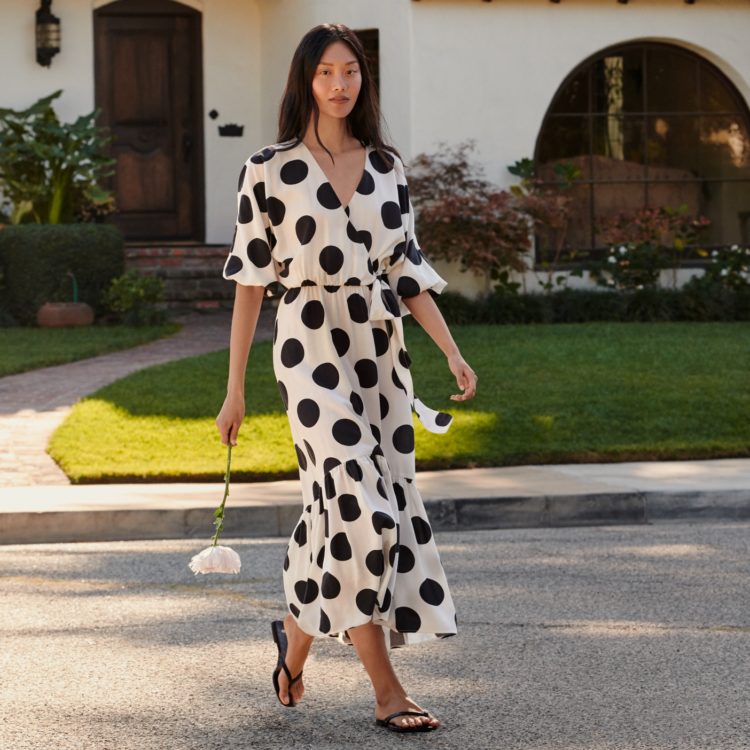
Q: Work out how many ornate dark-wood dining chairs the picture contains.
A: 0